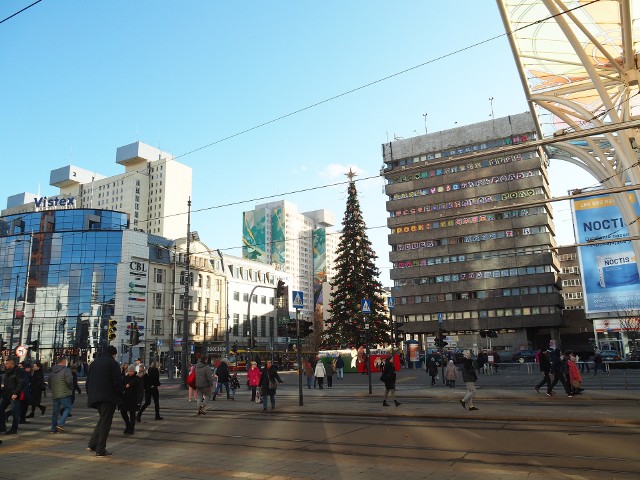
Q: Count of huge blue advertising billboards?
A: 1